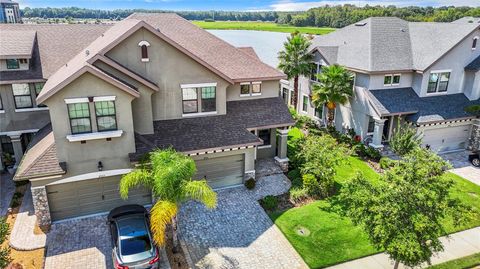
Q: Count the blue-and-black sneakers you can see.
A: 0